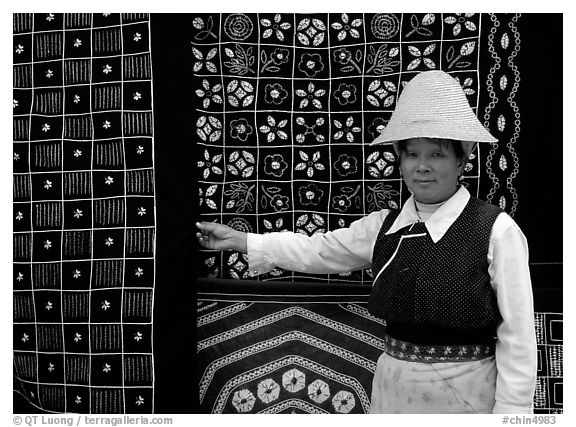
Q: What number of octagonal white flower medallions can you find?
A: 5